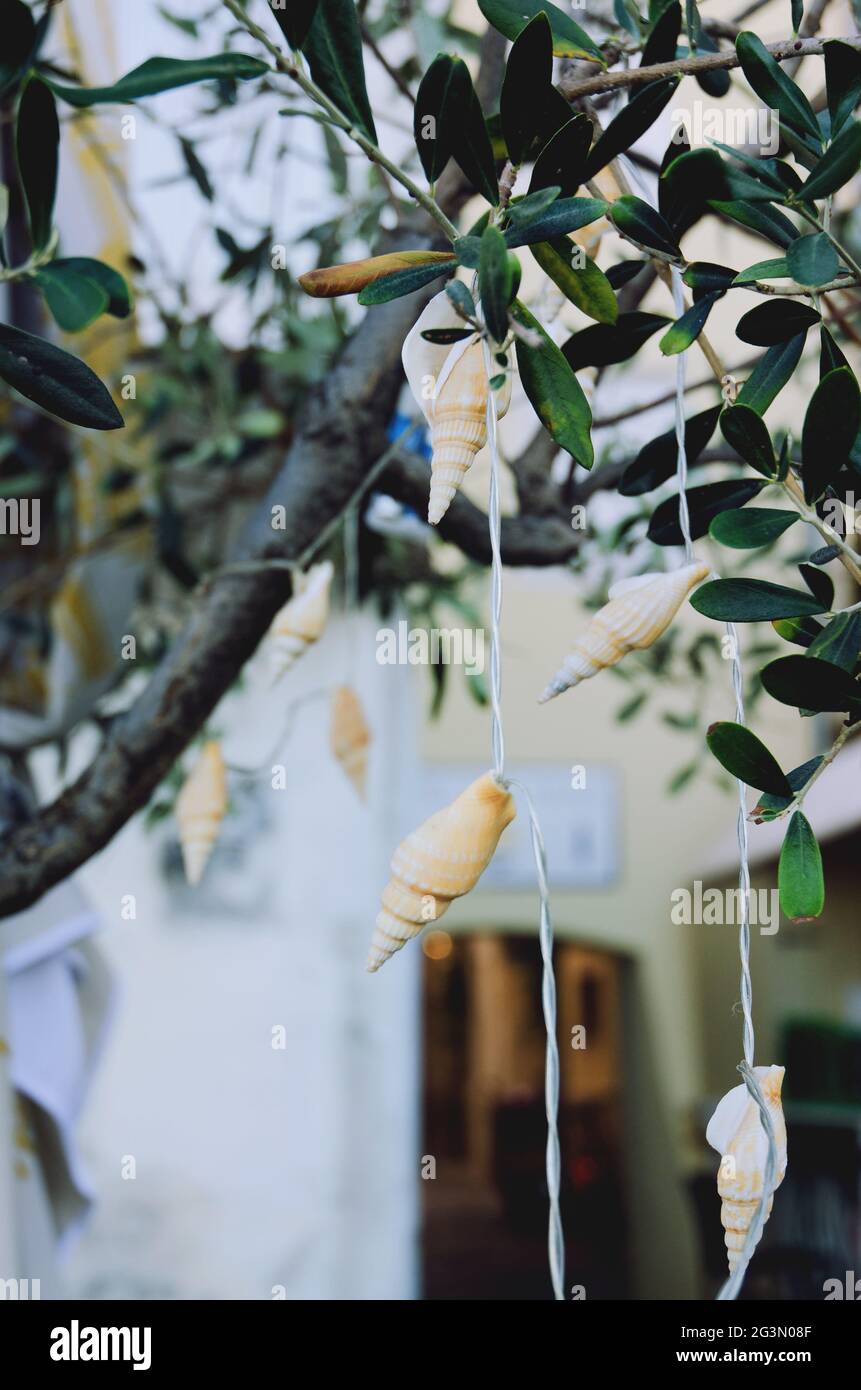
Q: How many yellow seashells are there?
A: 7